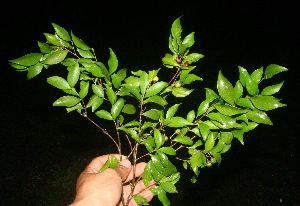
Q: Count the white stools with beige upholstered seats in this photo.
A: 0